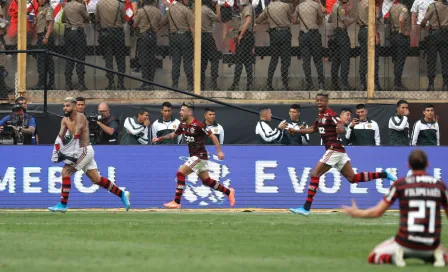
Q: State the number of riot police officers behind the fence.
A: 13